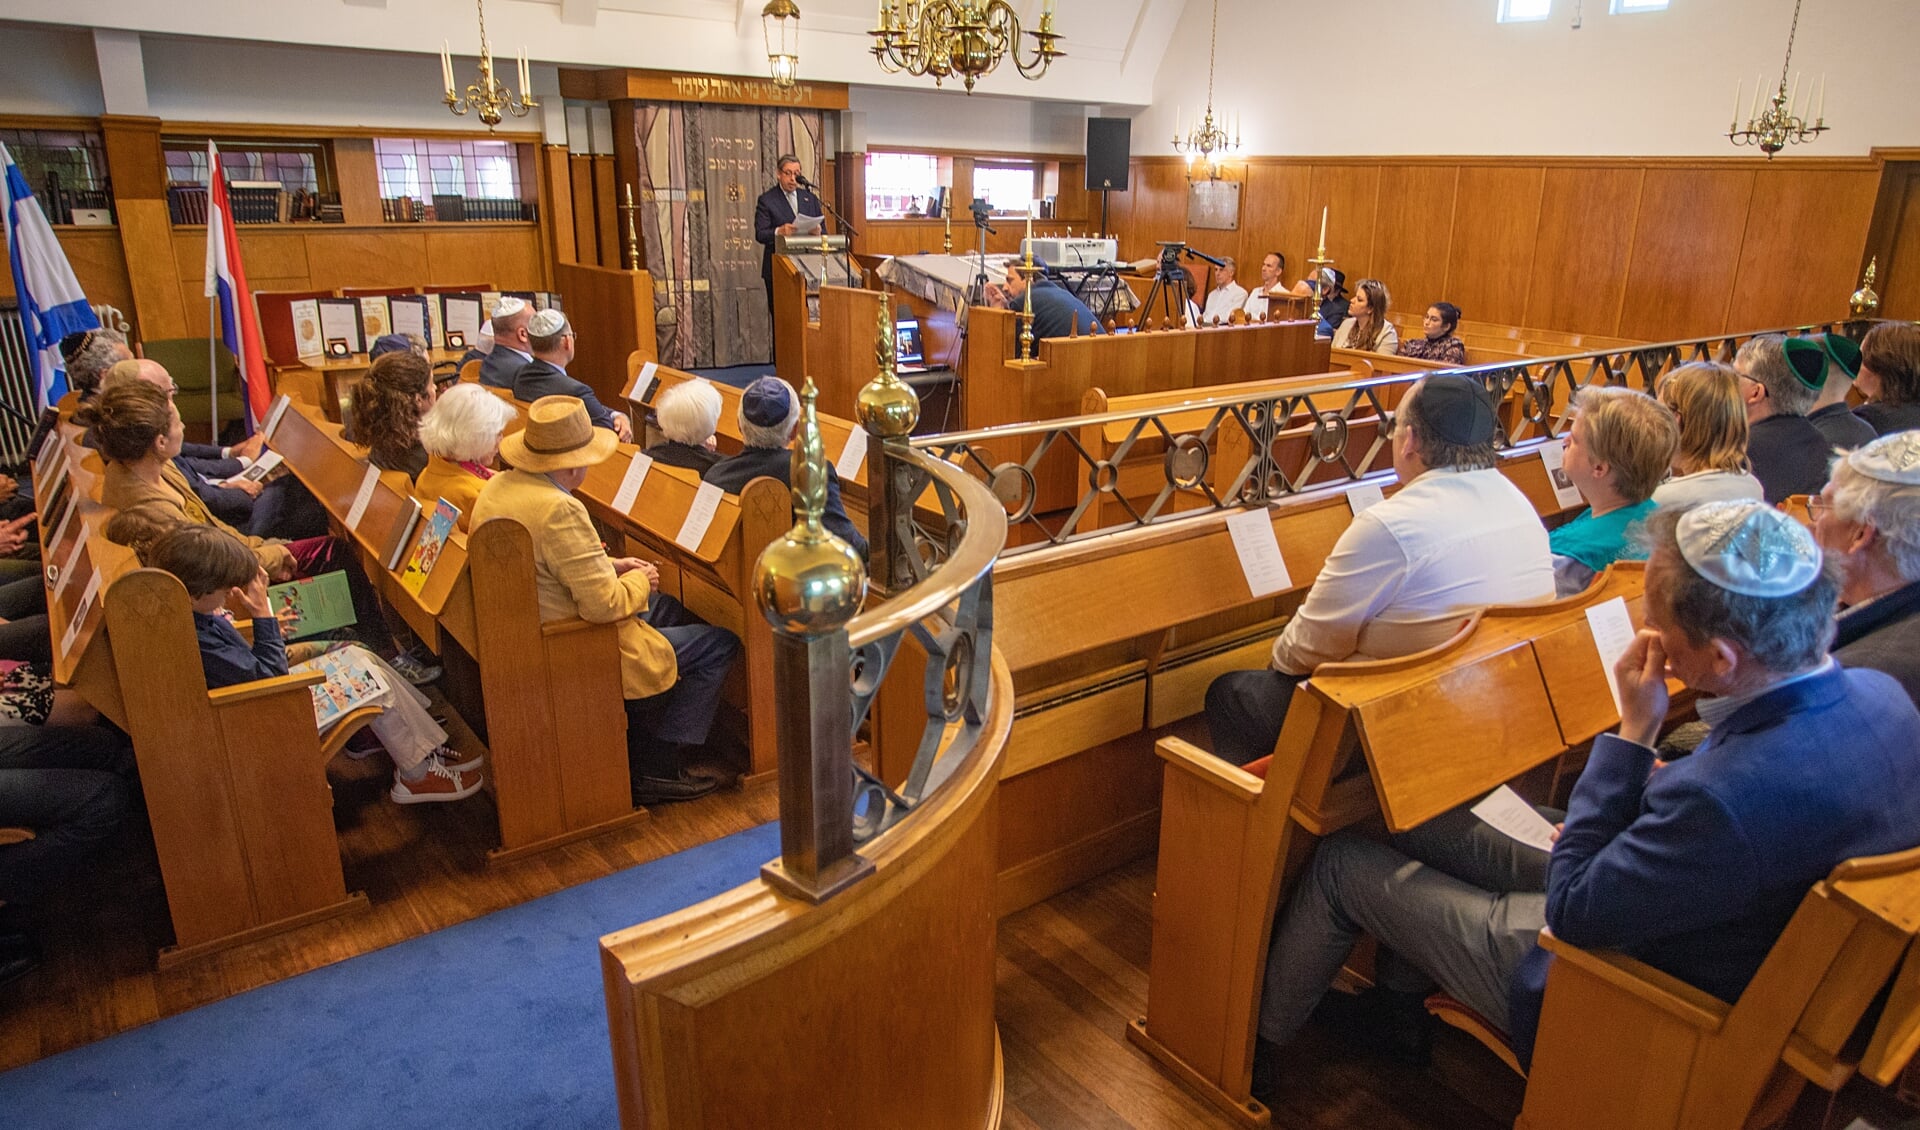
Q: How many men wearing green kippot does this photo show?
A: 2